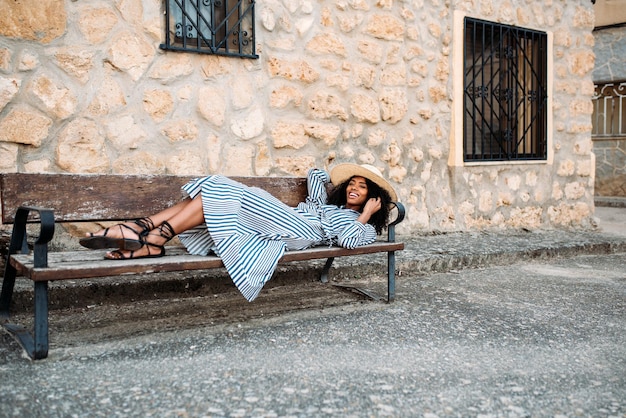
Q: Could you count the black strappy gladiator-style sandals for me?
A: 2